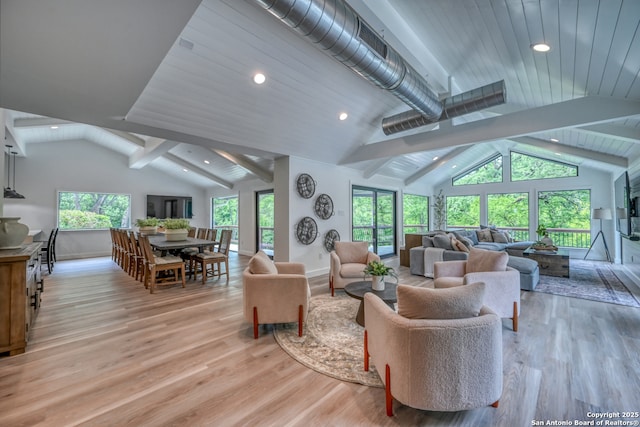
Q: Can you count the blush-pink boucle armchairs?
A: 4